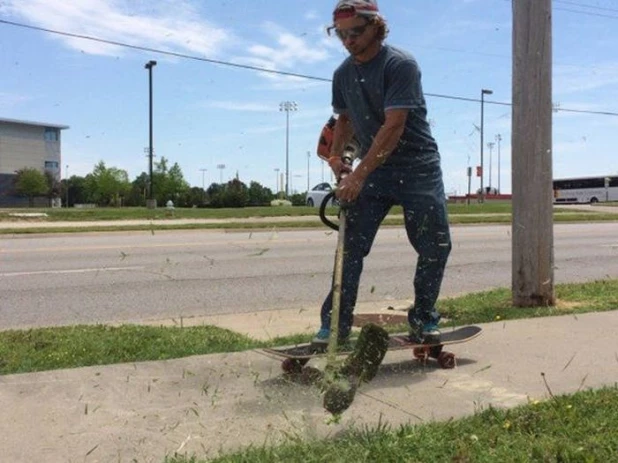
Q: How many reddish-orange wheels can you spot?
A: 4